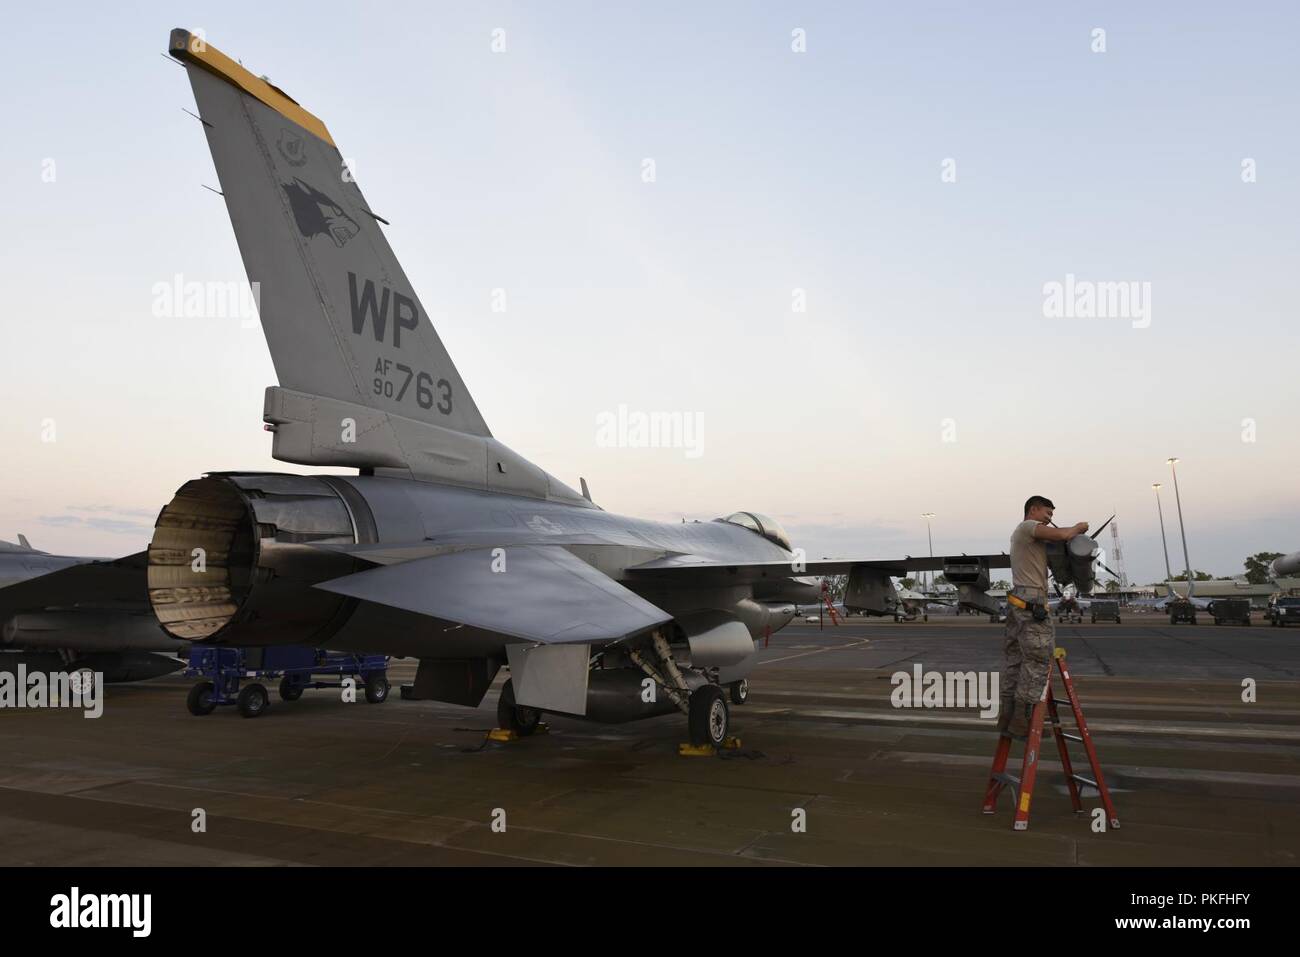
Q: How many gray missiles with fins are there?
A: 1